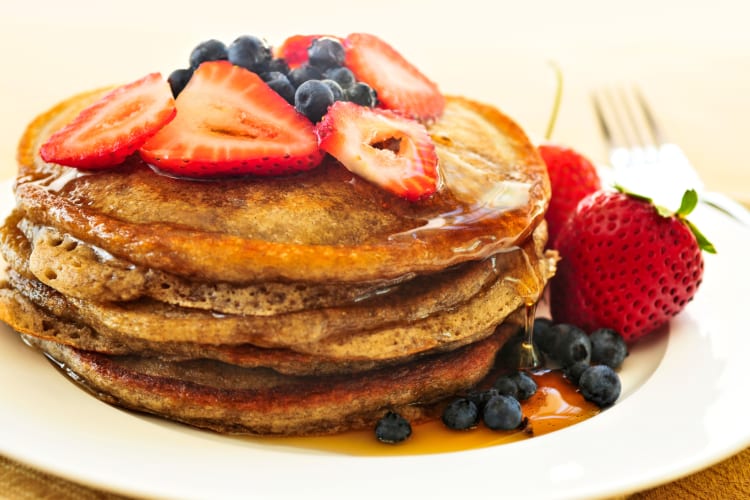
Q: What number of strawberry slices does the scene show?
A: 5